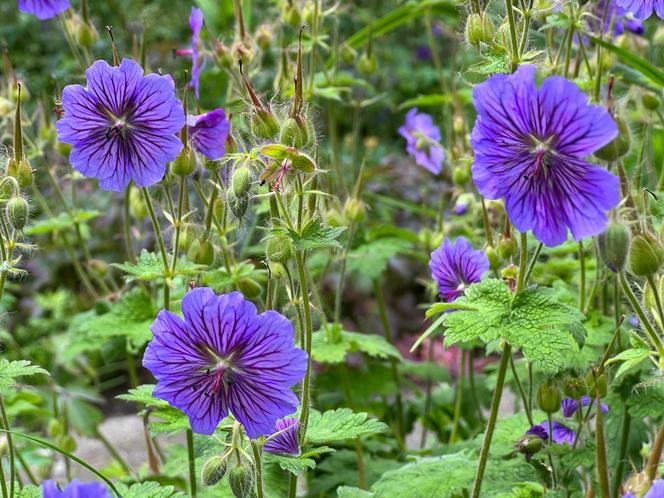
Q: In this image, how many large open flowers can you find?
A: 3